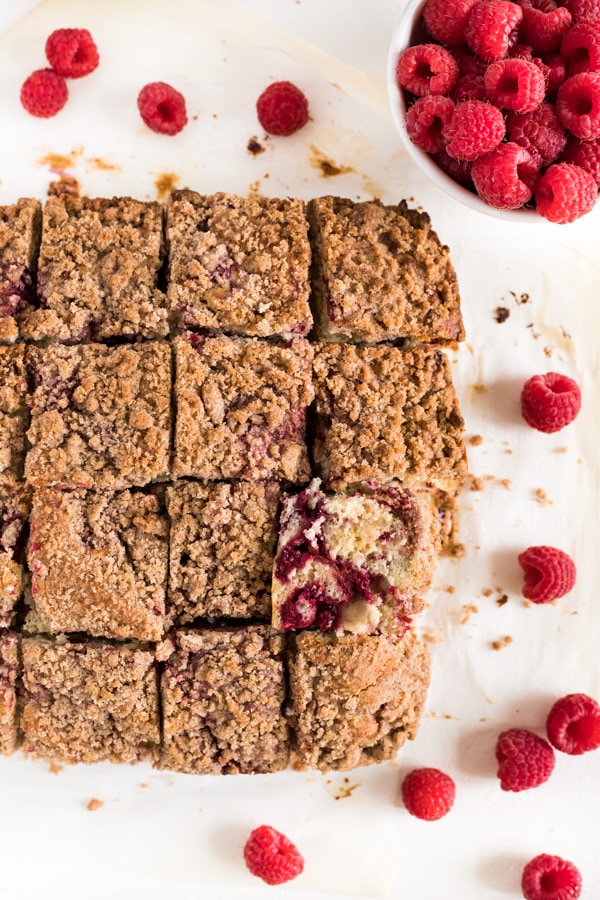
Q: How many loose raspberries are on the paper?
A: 11